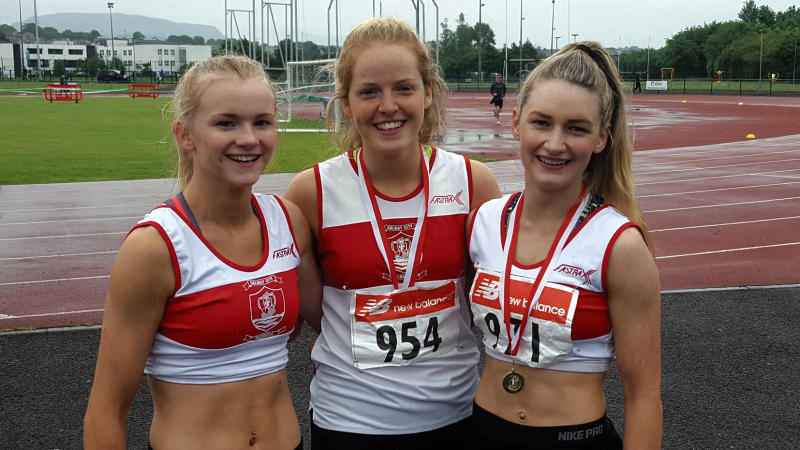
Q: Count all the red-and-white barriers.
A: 2